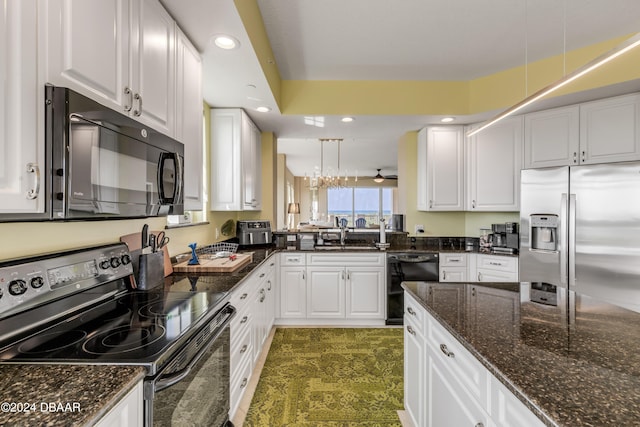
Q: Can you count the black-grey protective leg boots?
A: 0